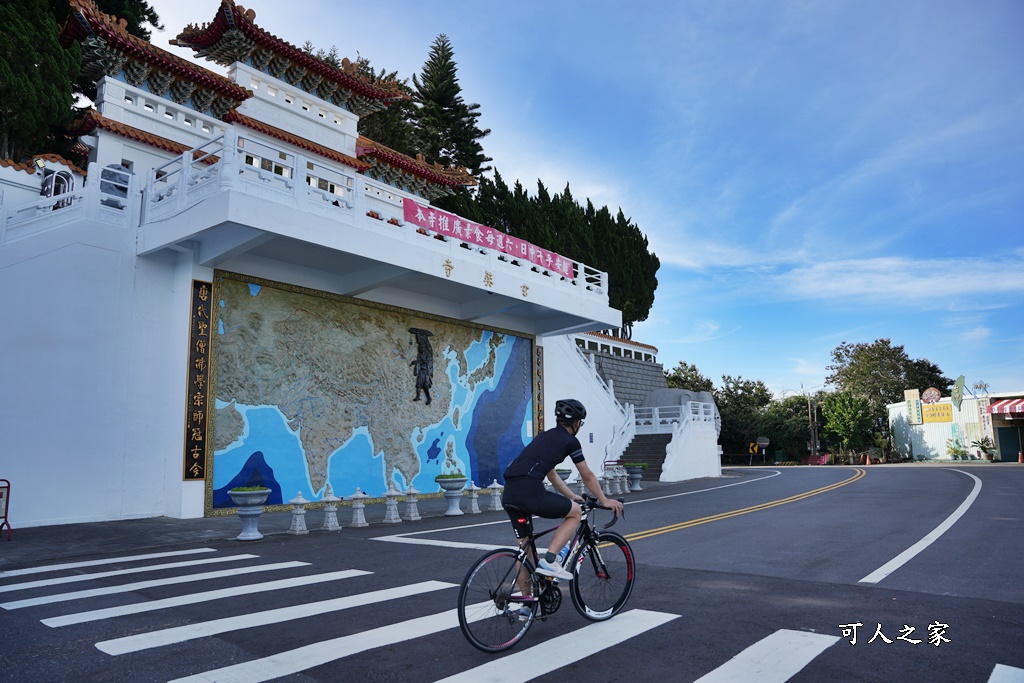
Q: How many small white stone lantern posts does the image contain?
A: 11